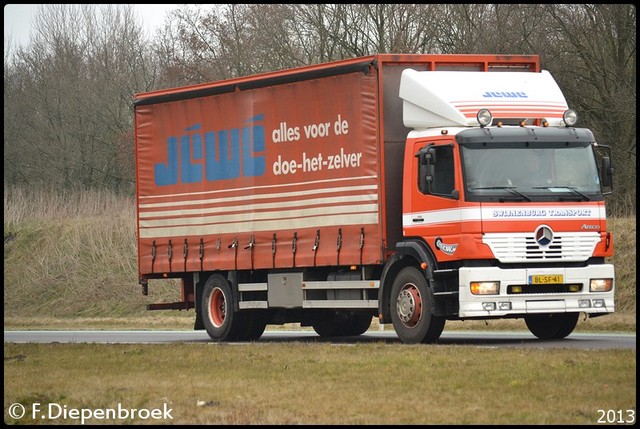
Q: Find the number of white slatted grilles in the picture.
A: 1